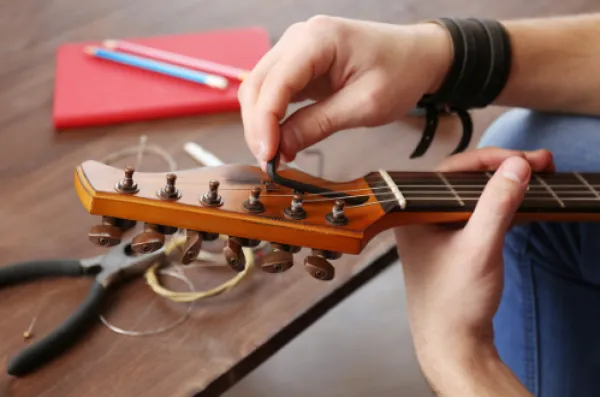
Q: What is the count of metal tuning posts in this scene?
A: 6